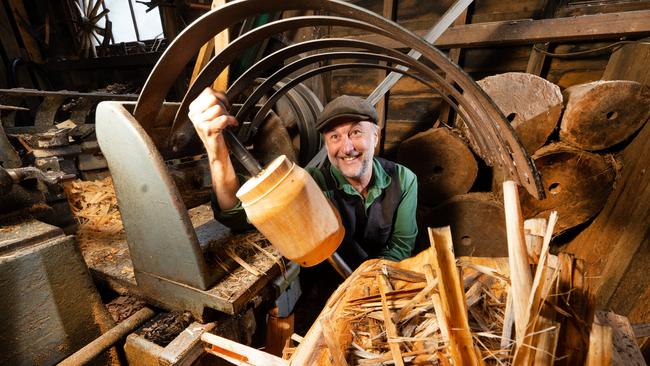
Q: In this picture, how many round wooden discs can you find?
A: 5